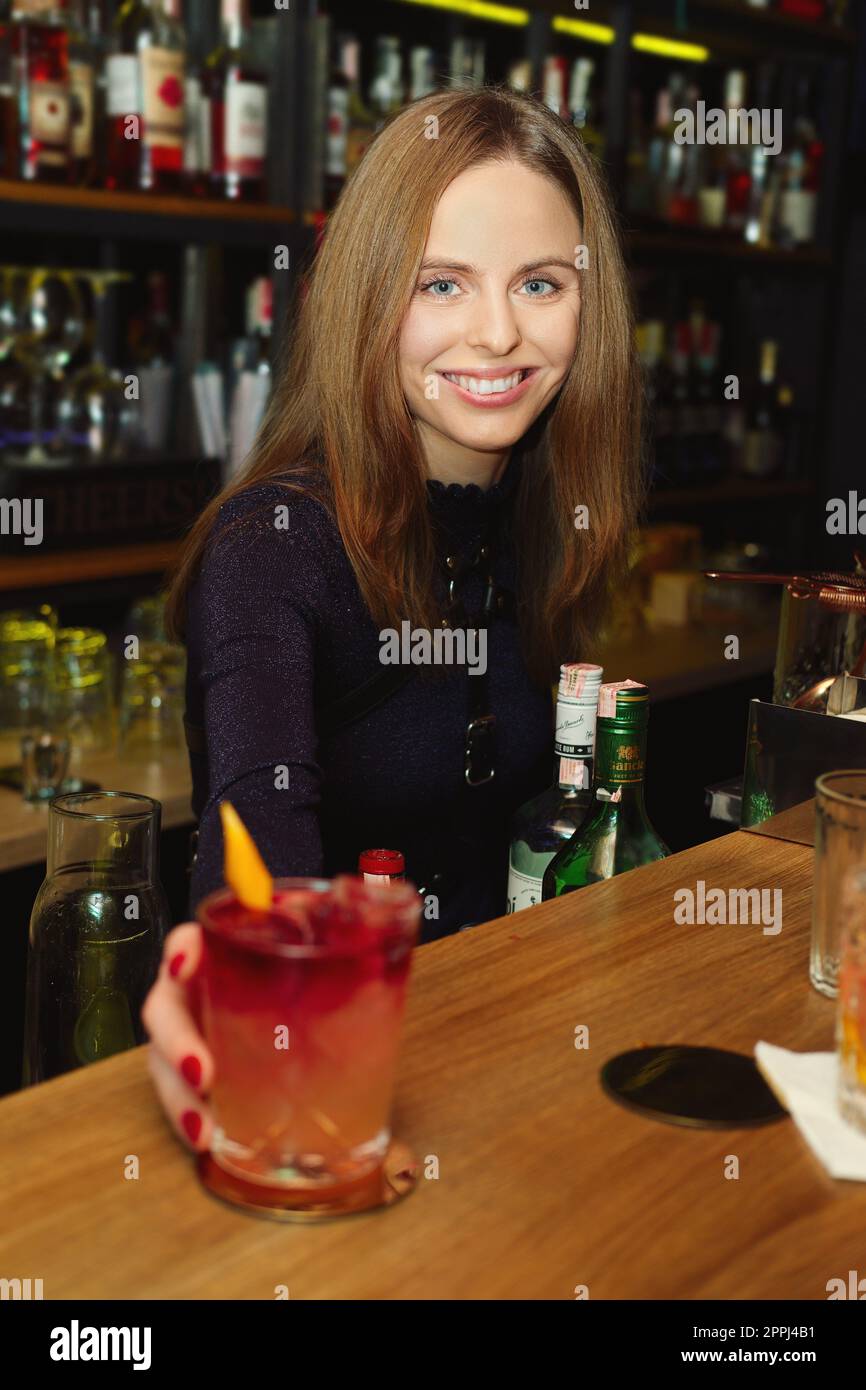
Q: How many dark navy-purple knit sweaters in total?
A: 1